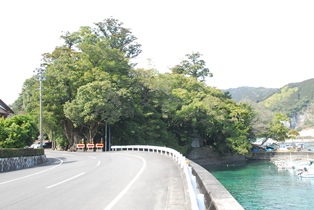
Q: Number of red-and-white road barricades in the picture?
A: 3